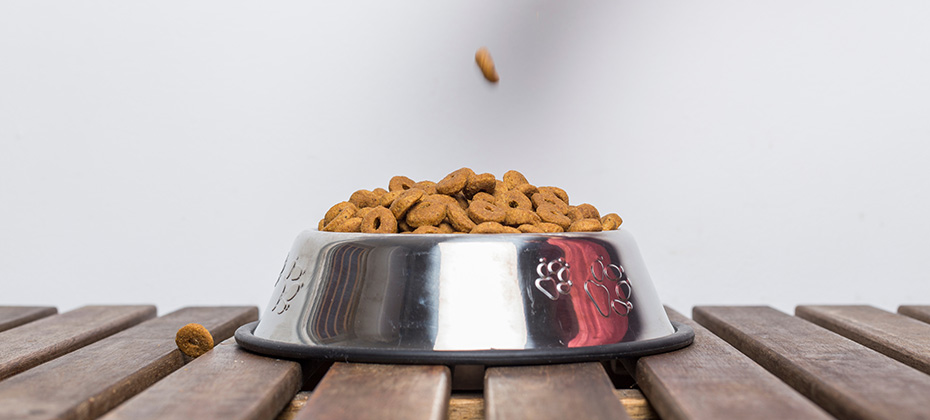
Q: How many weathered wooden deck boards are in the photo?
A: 10